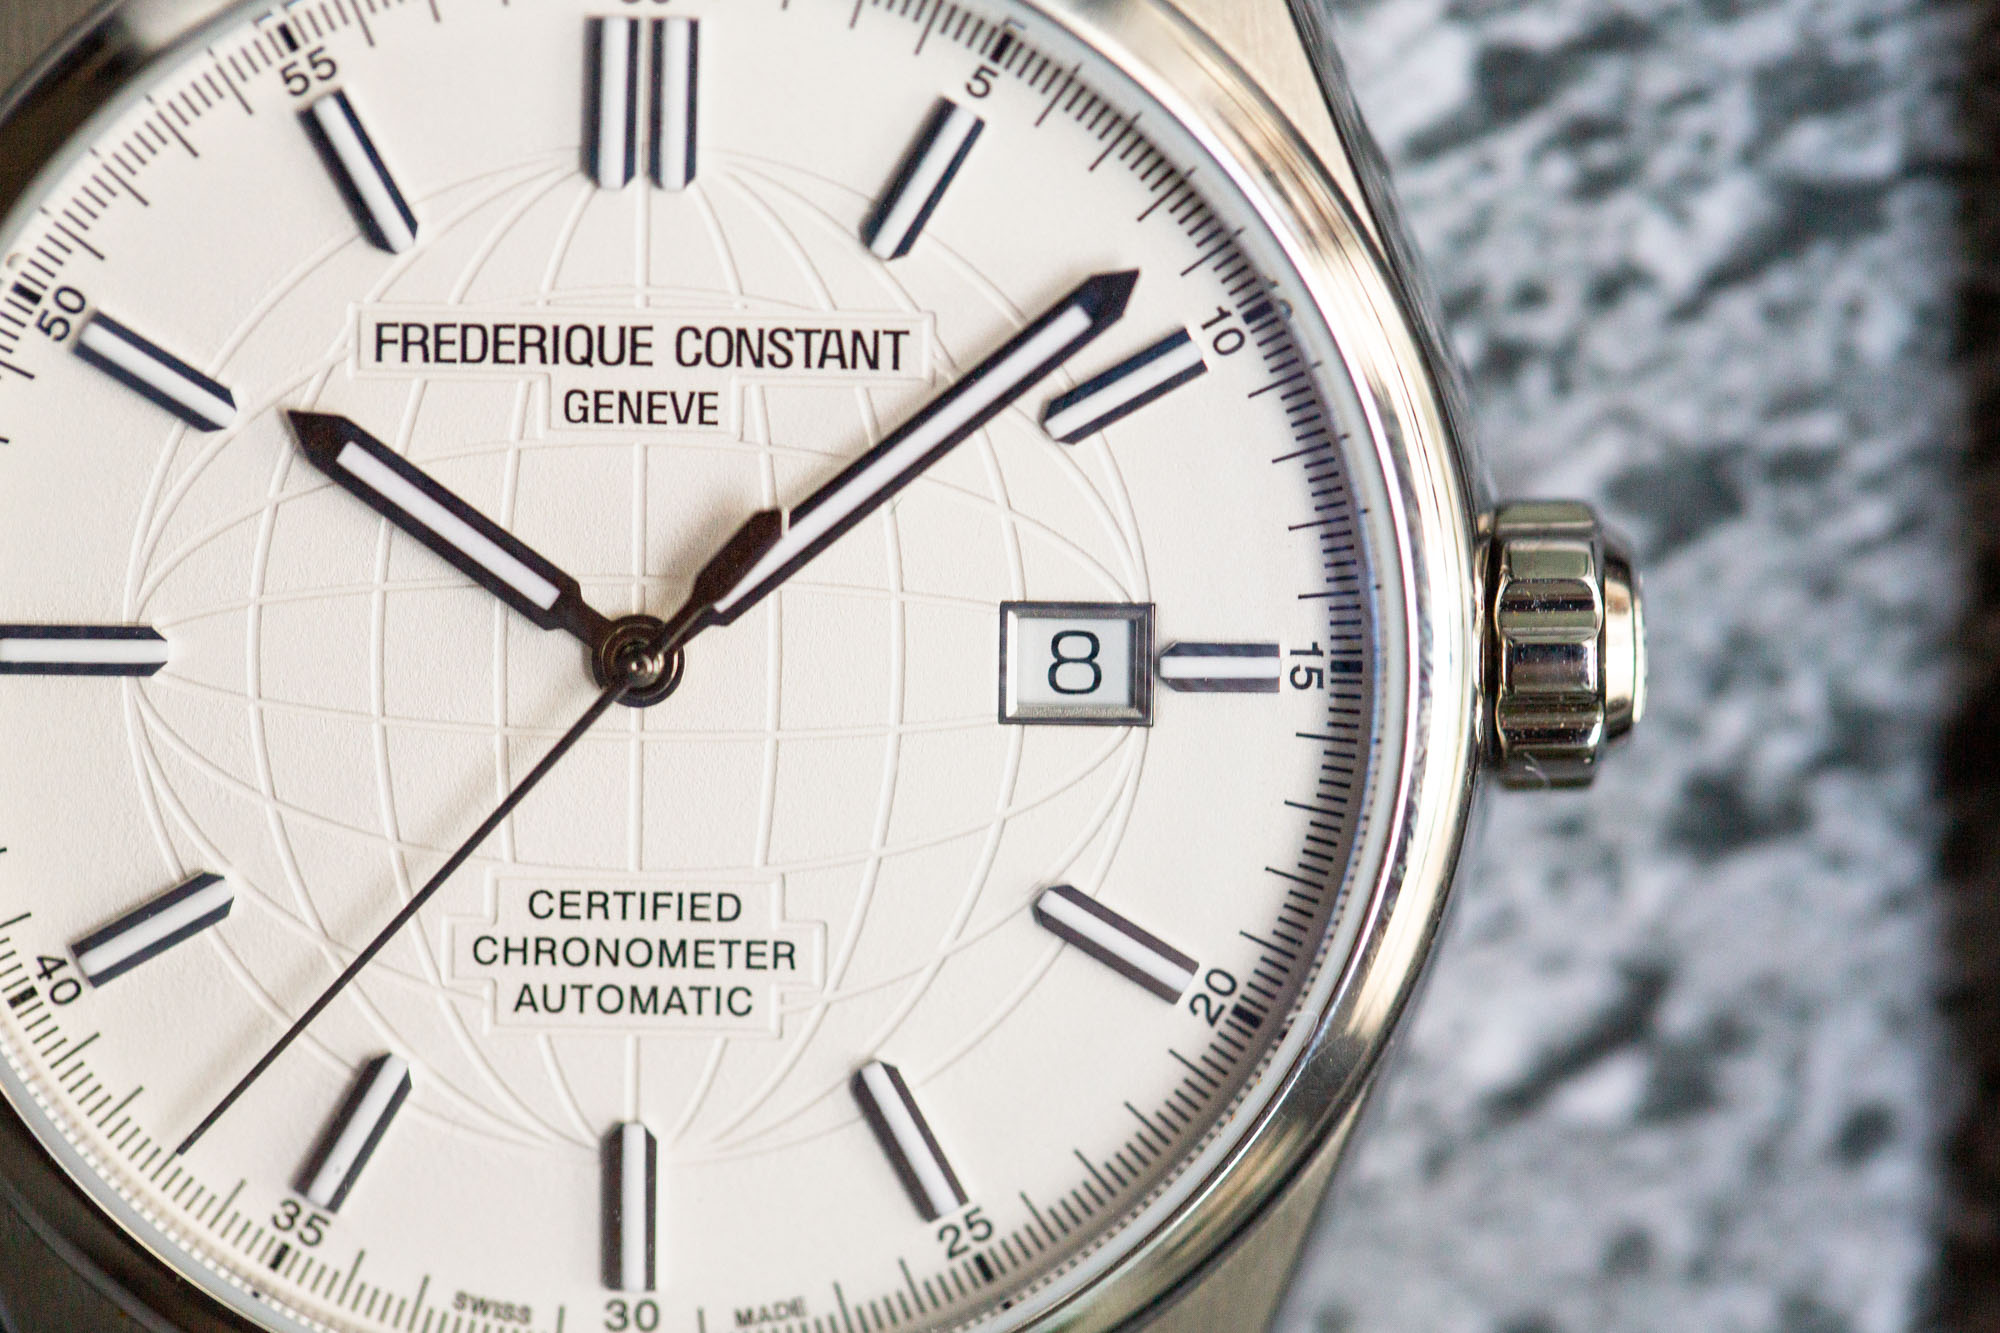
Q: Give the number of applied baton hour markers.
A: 13